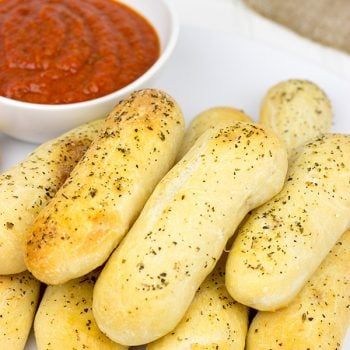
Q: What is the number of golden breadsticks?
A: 10